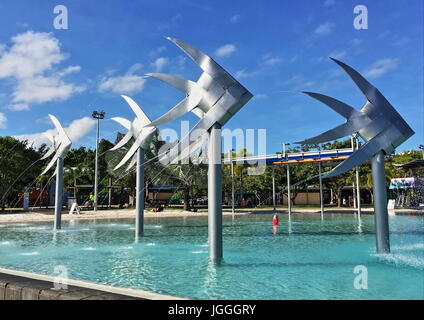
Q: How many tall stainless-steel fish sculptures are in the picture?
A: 4